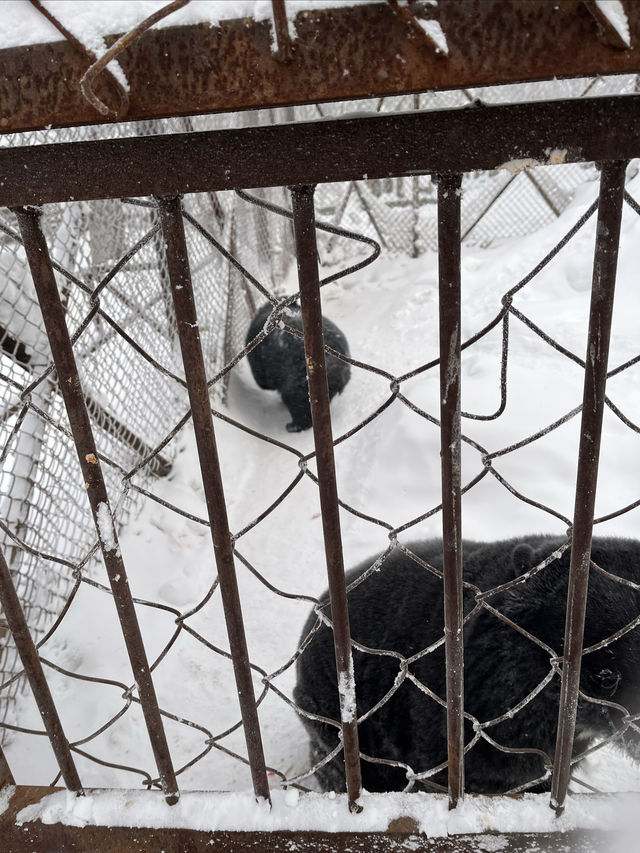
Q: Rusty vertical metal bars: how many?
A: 6